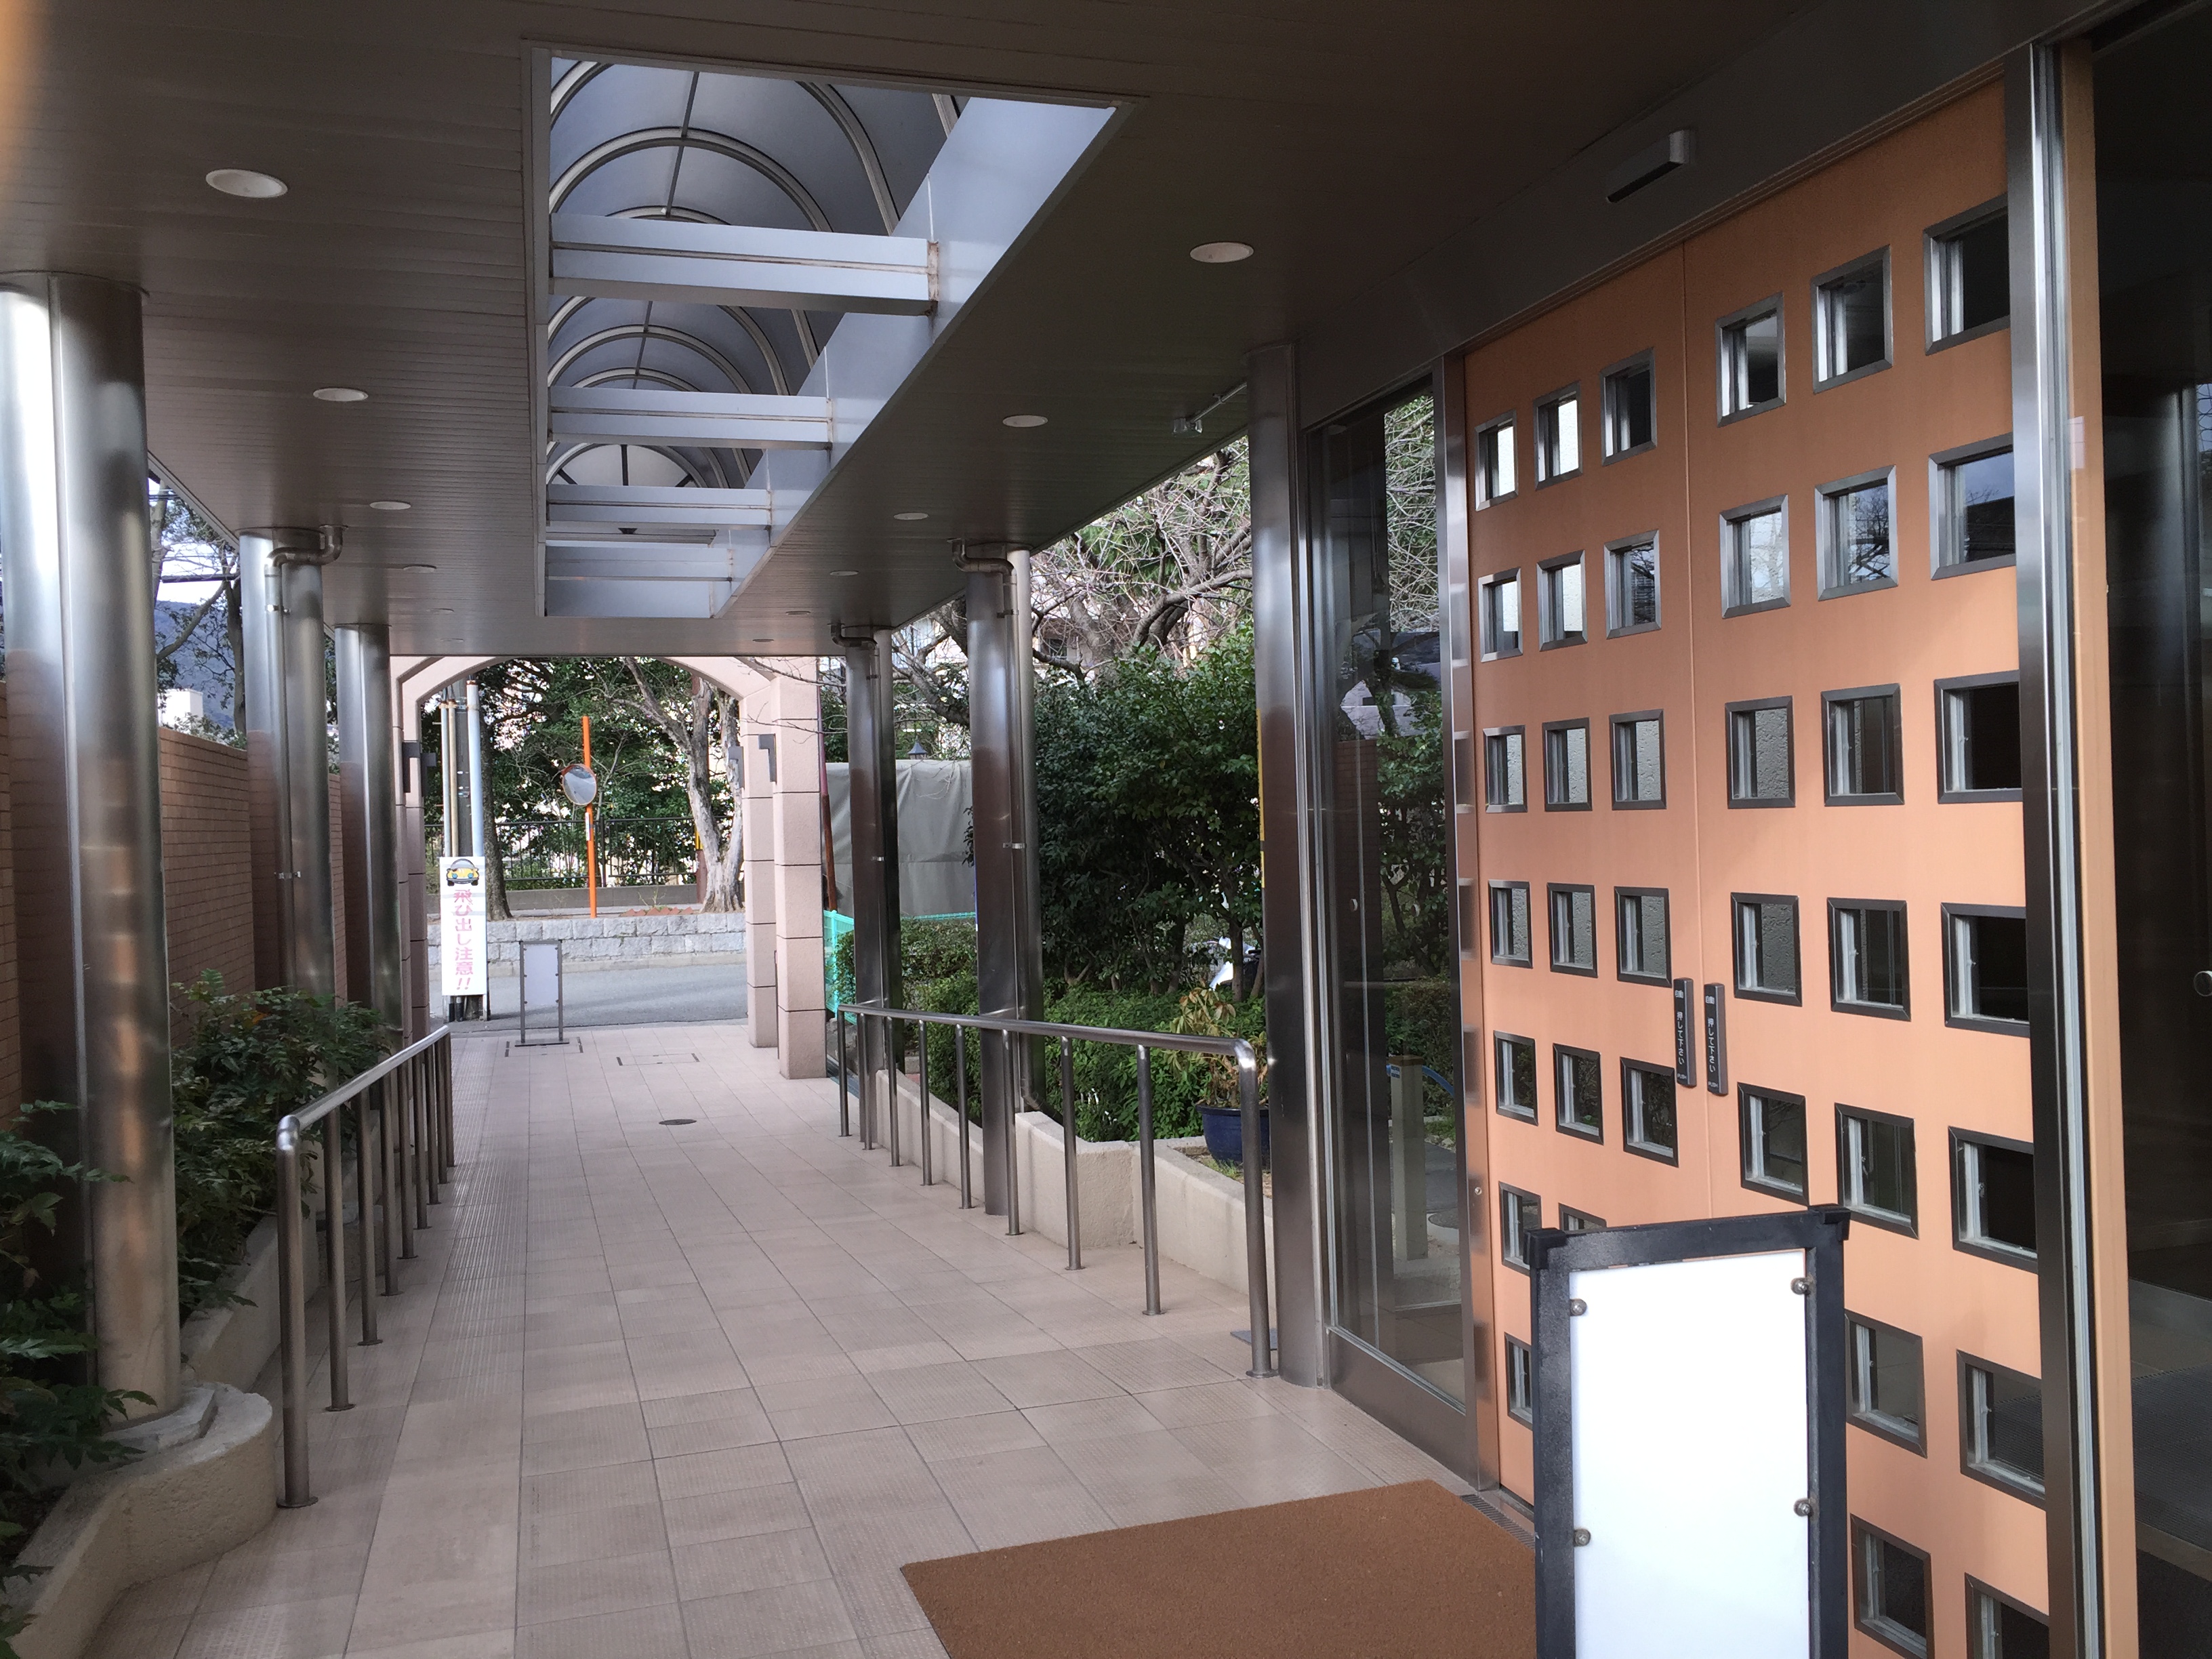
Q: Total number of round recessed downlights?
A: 12